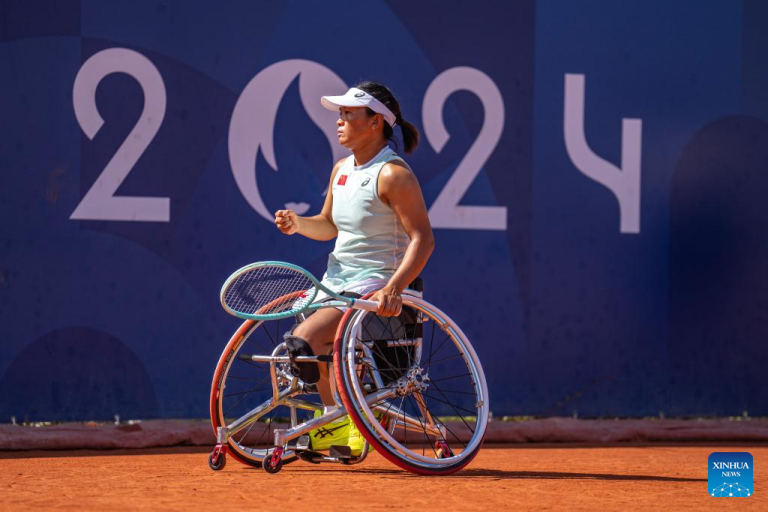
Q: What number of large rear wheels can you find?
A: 2